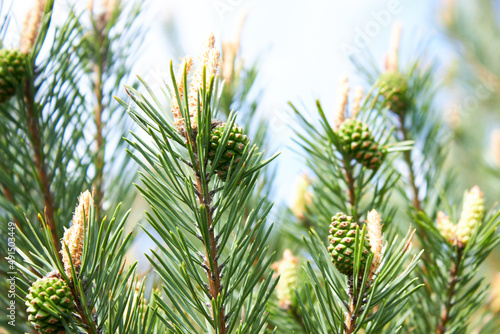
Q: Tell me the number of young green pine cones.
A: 6